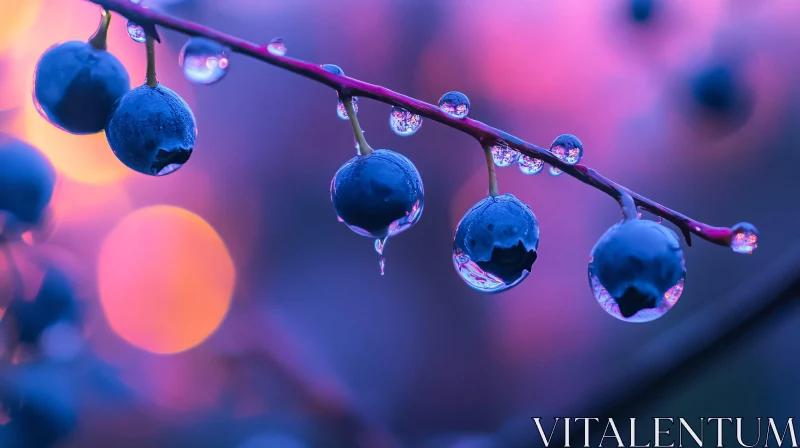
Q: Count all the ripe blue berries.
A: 5